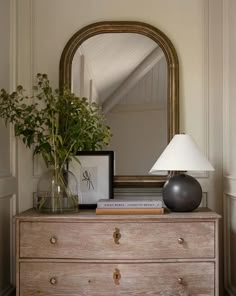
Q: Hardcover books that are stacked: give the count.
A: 2